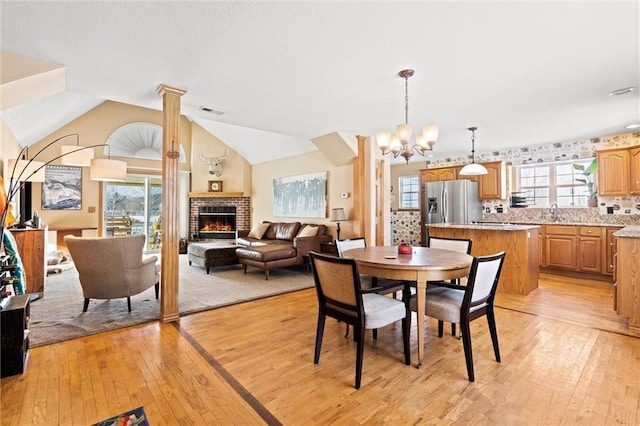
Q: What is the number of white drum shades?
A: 3